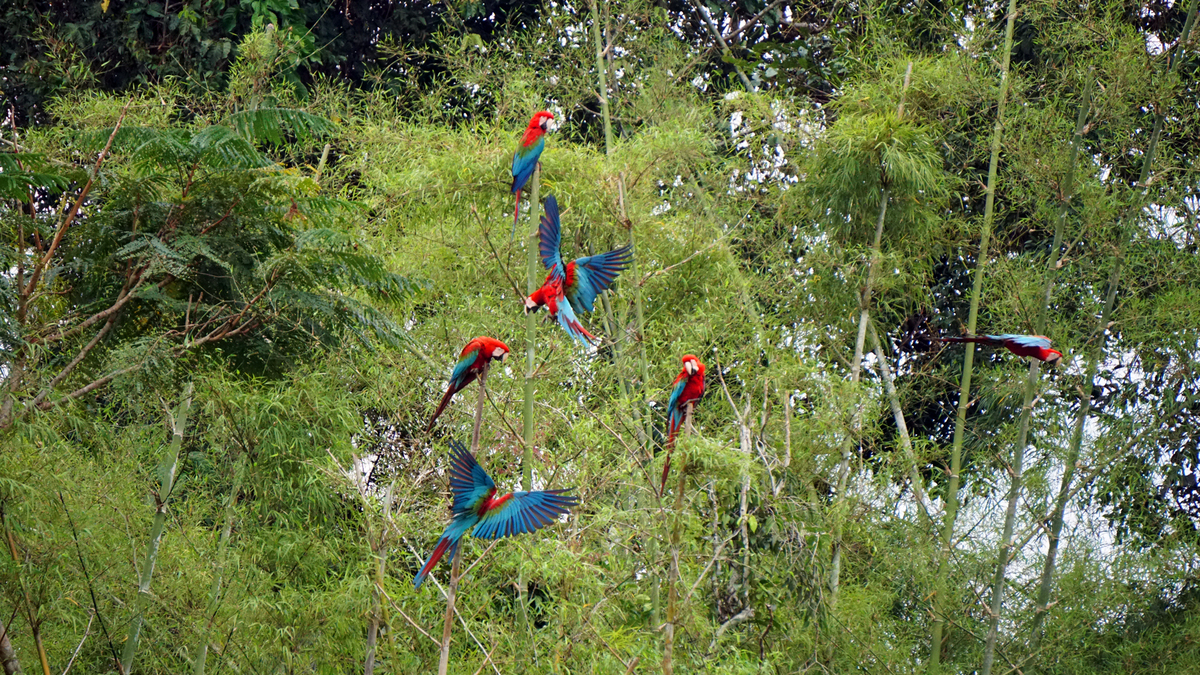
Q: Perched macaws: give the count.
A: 3